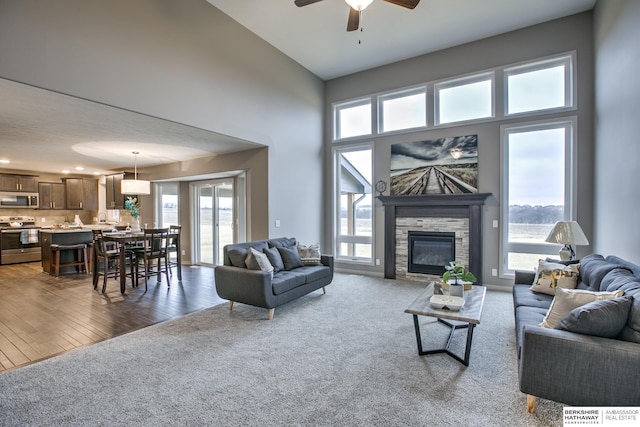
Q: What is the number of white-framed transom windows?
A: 4